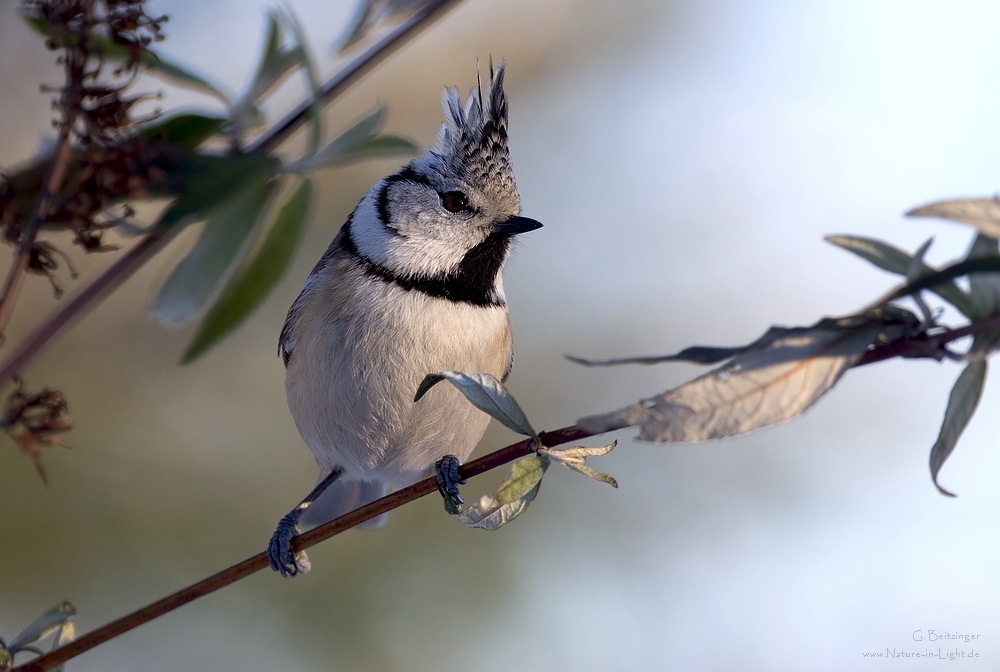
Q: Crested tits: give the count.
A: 1